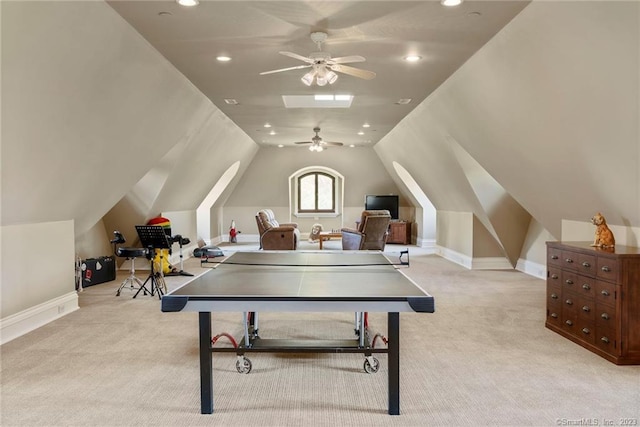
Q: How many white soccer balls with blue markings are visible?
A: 0